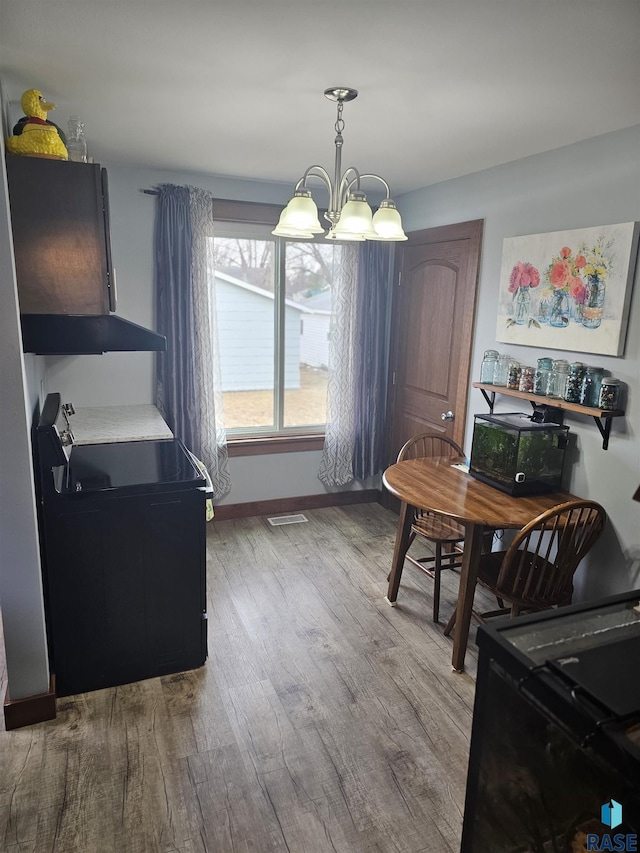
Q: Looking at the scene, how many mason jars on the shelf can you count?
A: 9